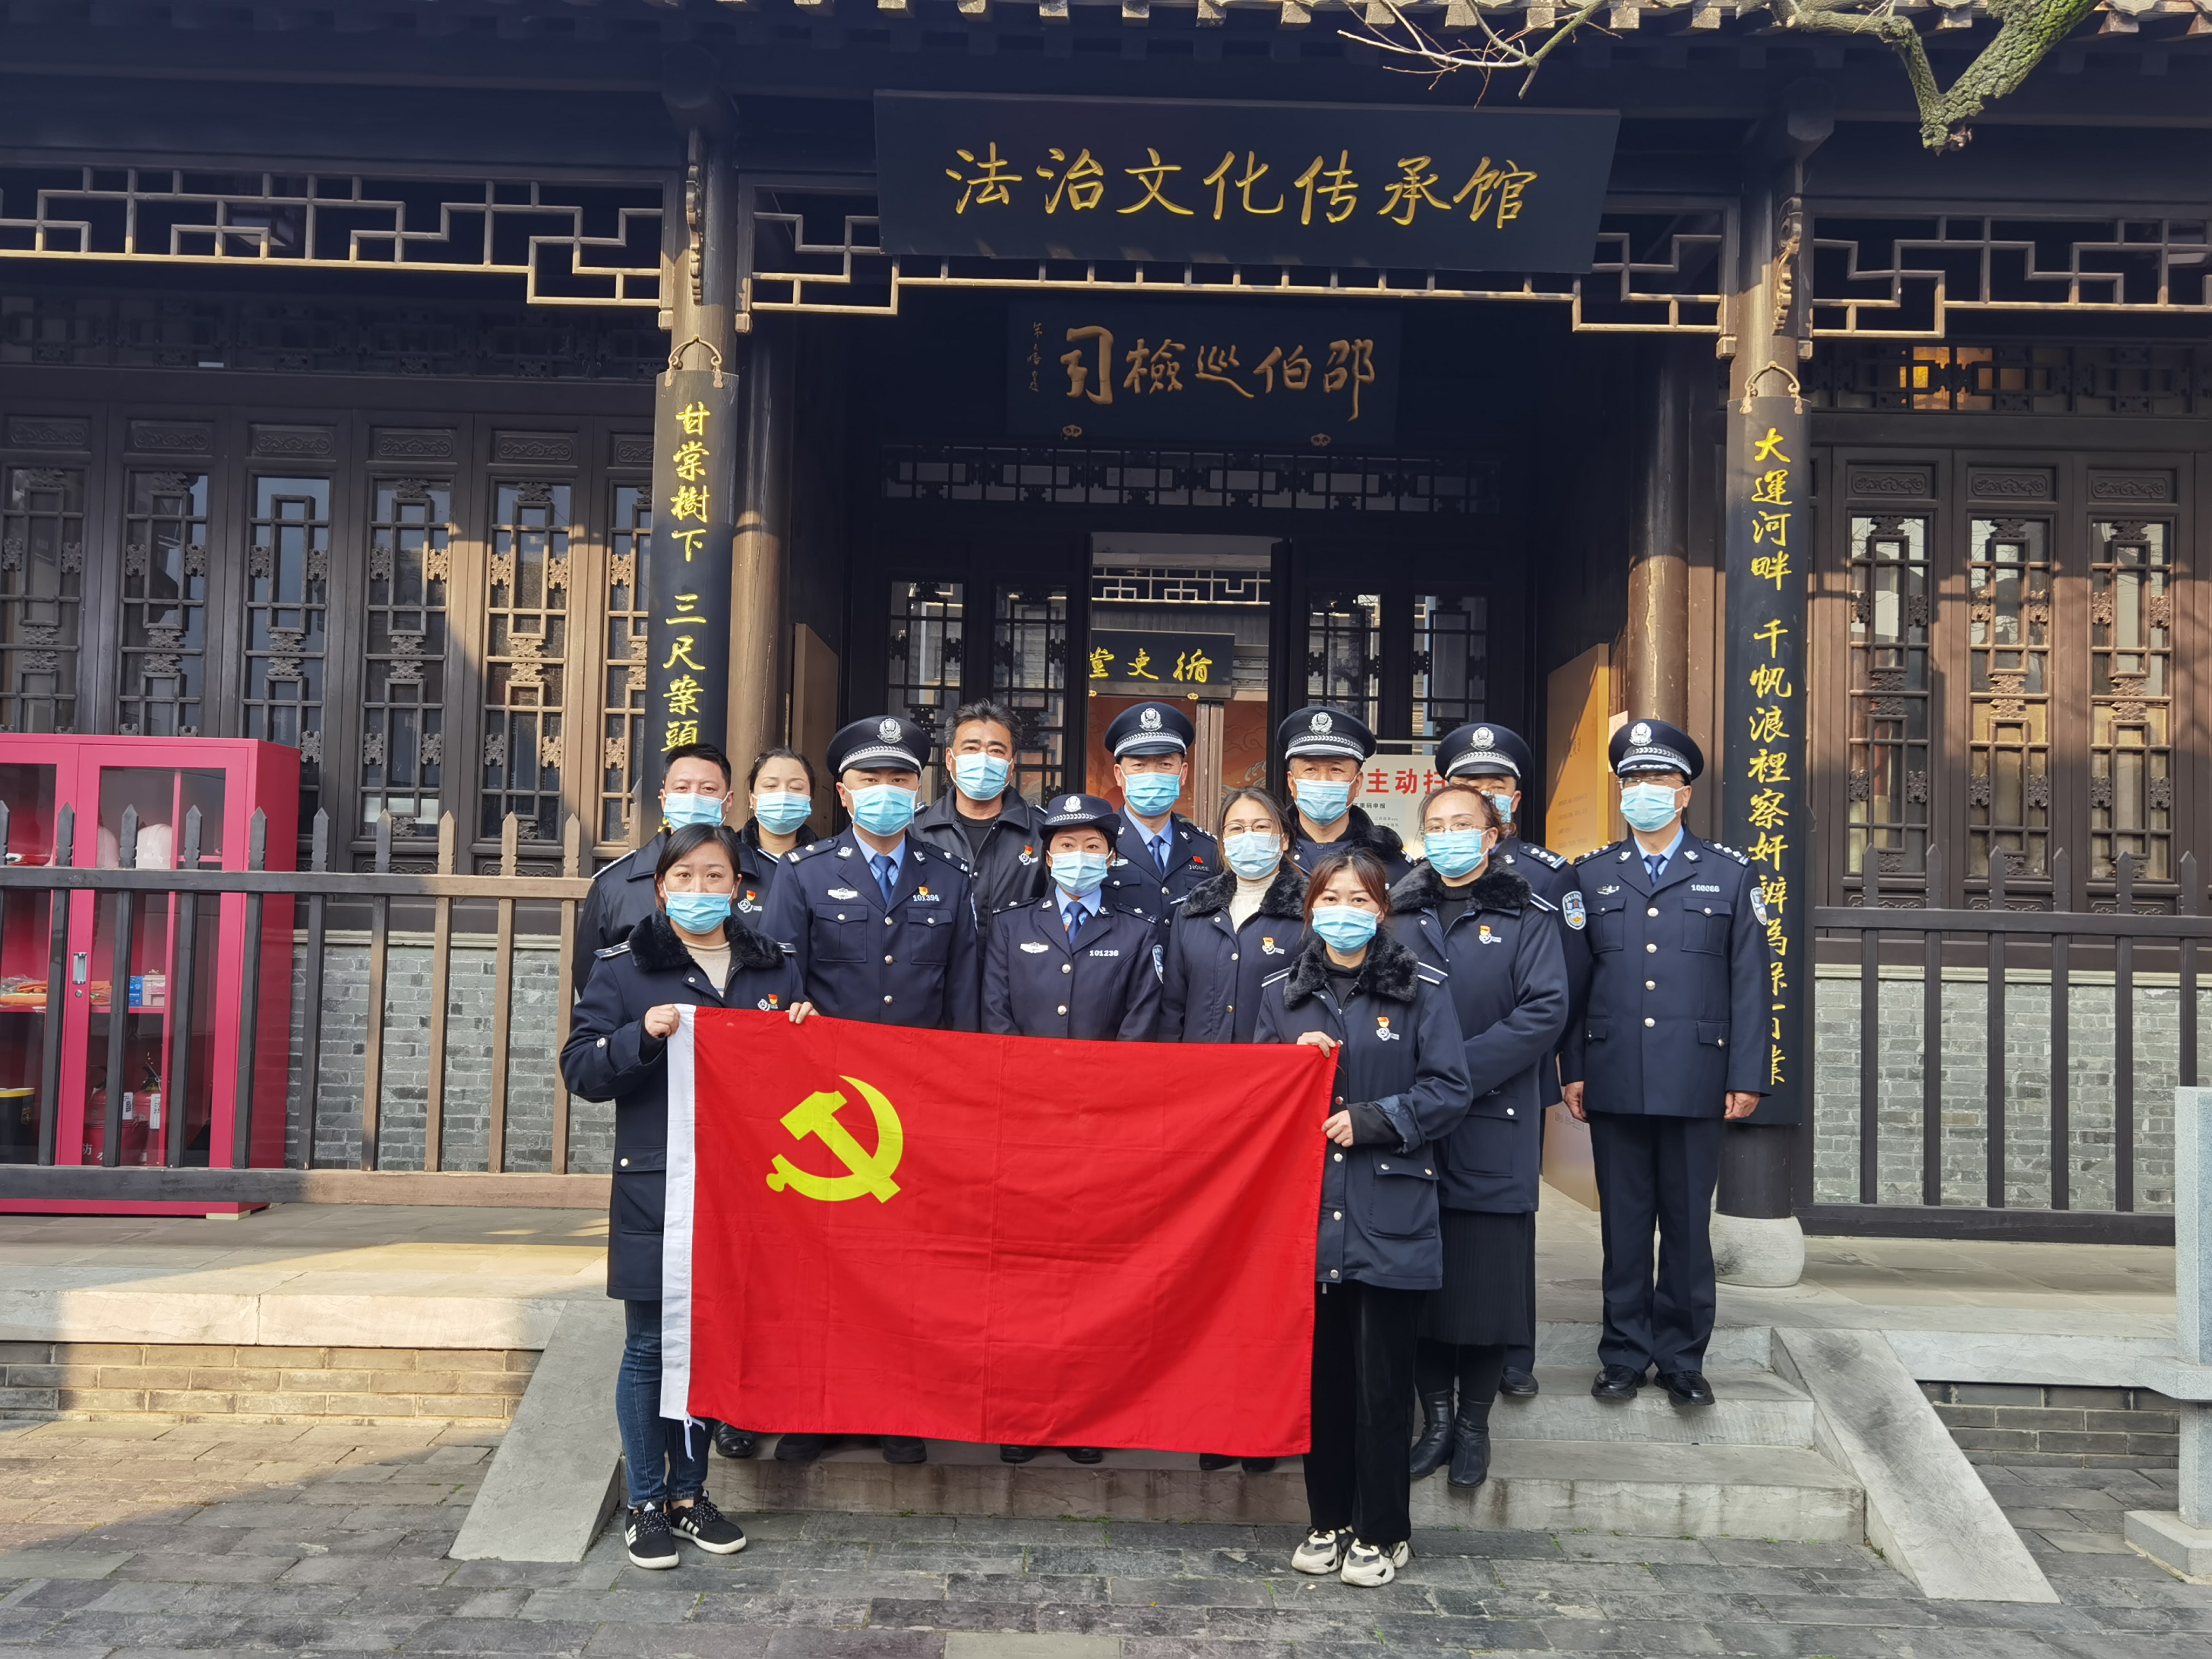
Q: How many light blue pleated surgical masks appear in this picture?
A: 13